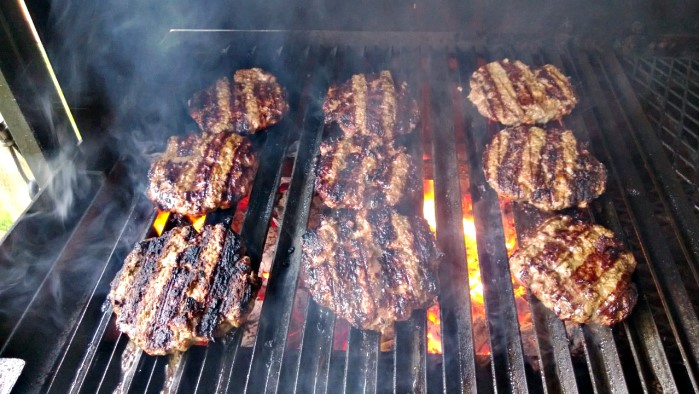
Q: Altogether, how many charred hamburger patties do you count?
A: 9